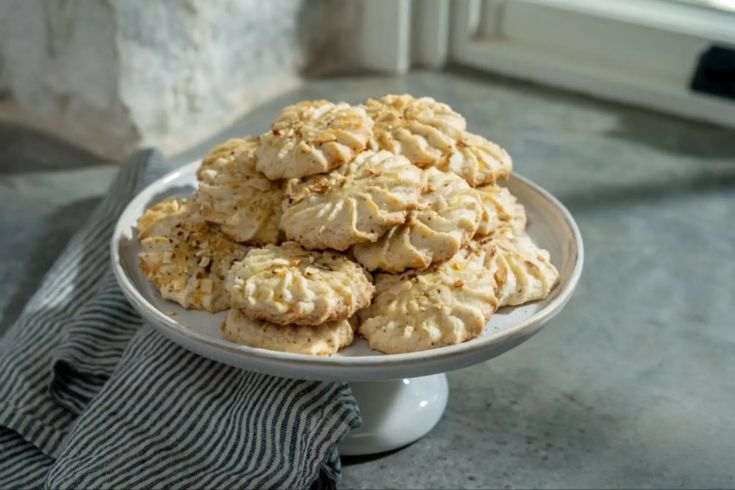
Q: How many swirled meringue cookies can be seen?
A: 12